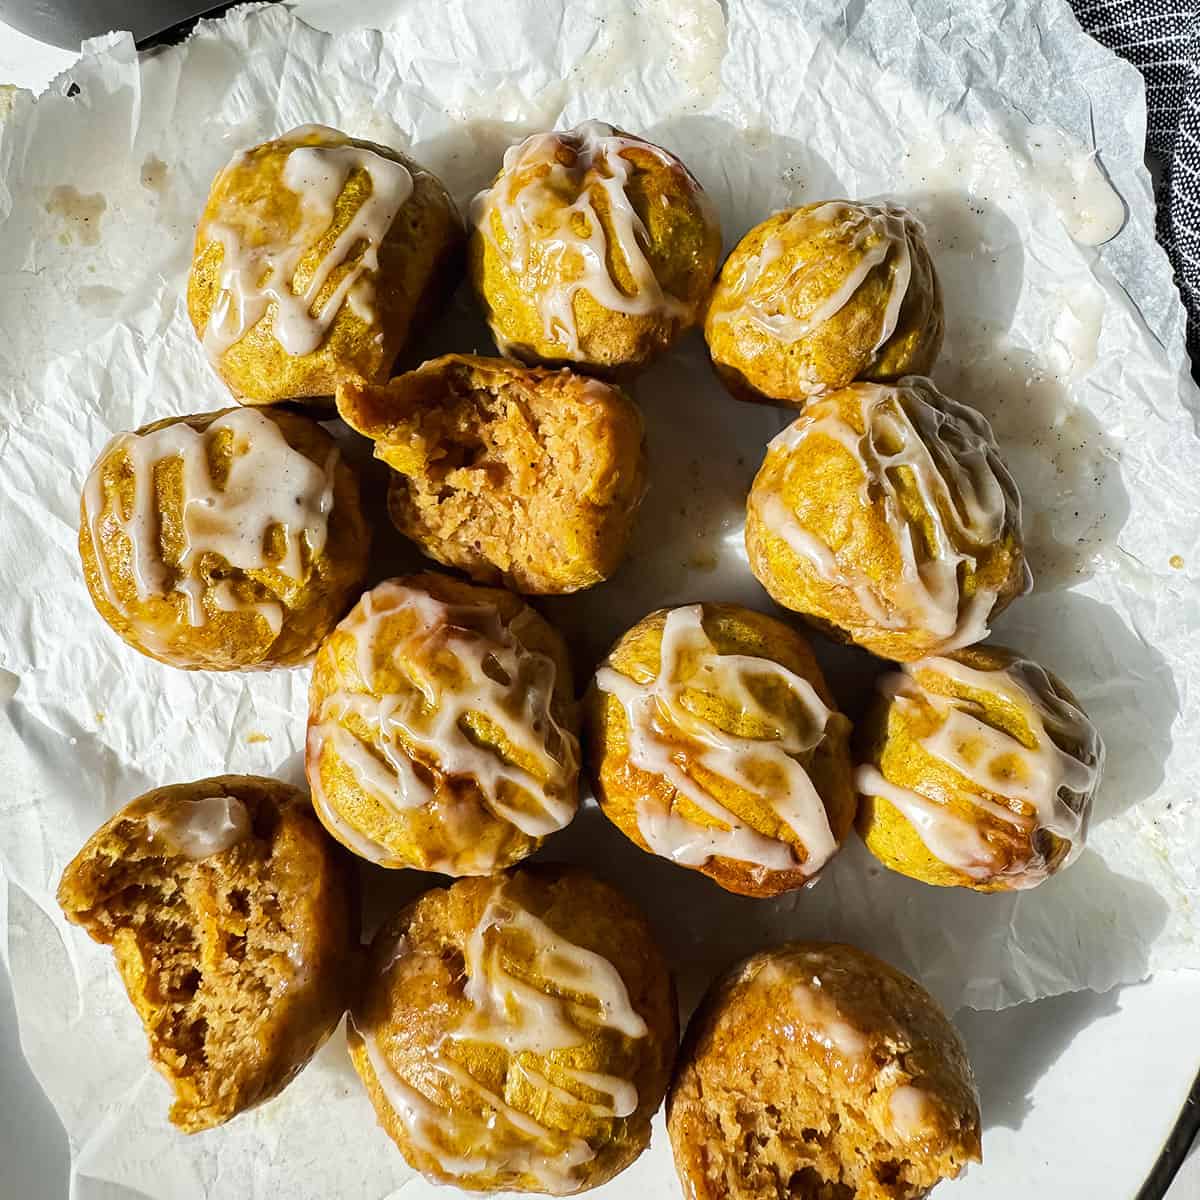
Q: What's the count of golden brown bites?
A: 12